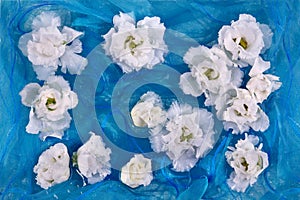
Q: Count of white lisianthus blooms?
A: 13